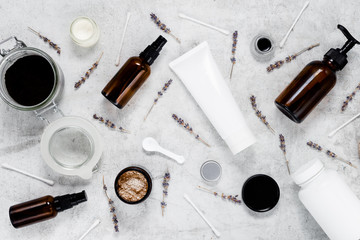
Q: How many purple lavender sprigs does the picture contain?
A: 15